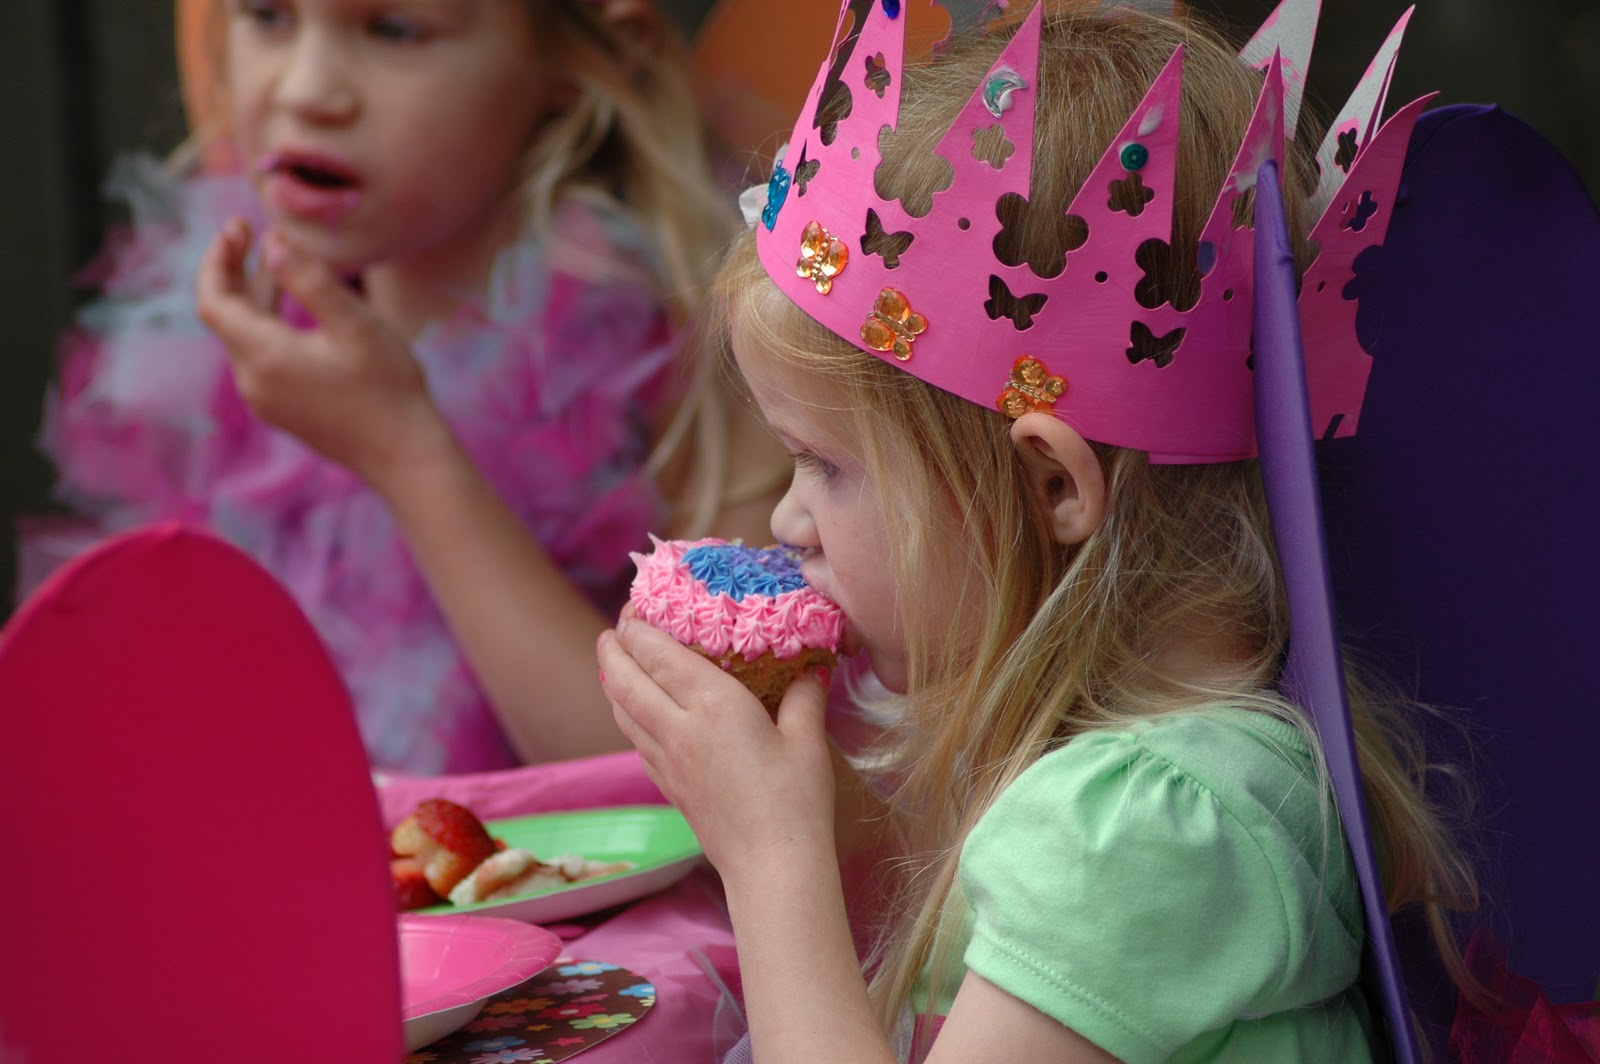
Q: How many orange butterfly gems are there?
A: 3